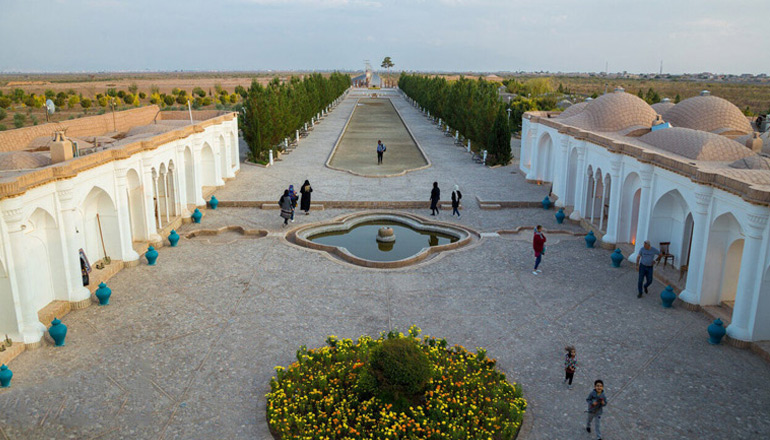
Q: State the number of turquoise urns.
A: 13